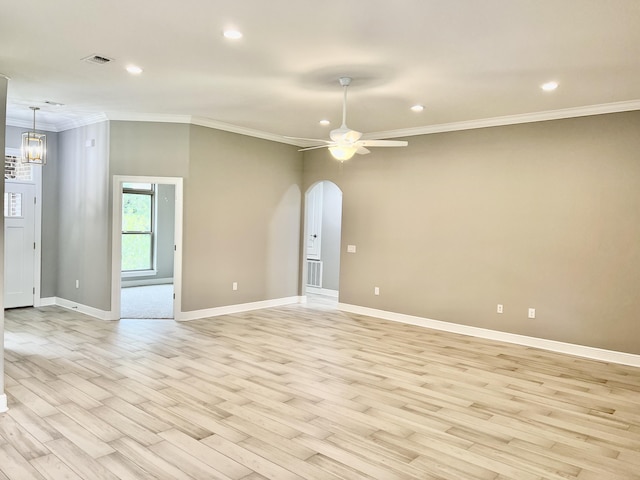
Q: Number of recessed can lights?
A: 5